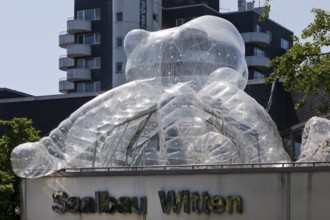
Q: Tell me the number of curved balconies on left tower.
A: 6